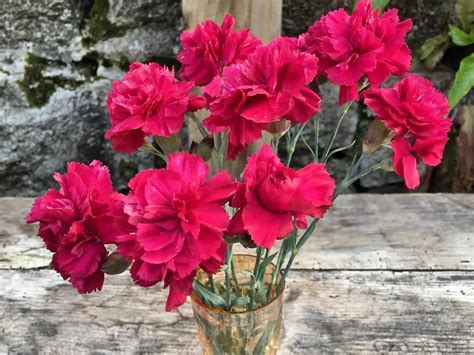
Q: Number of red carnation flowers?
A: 8